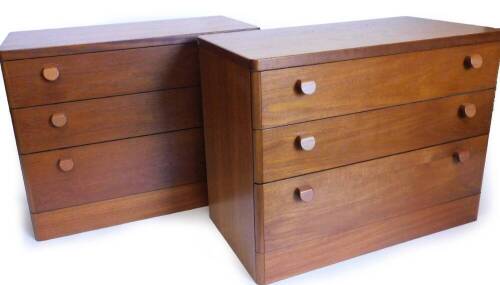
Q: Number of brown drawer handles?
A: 9